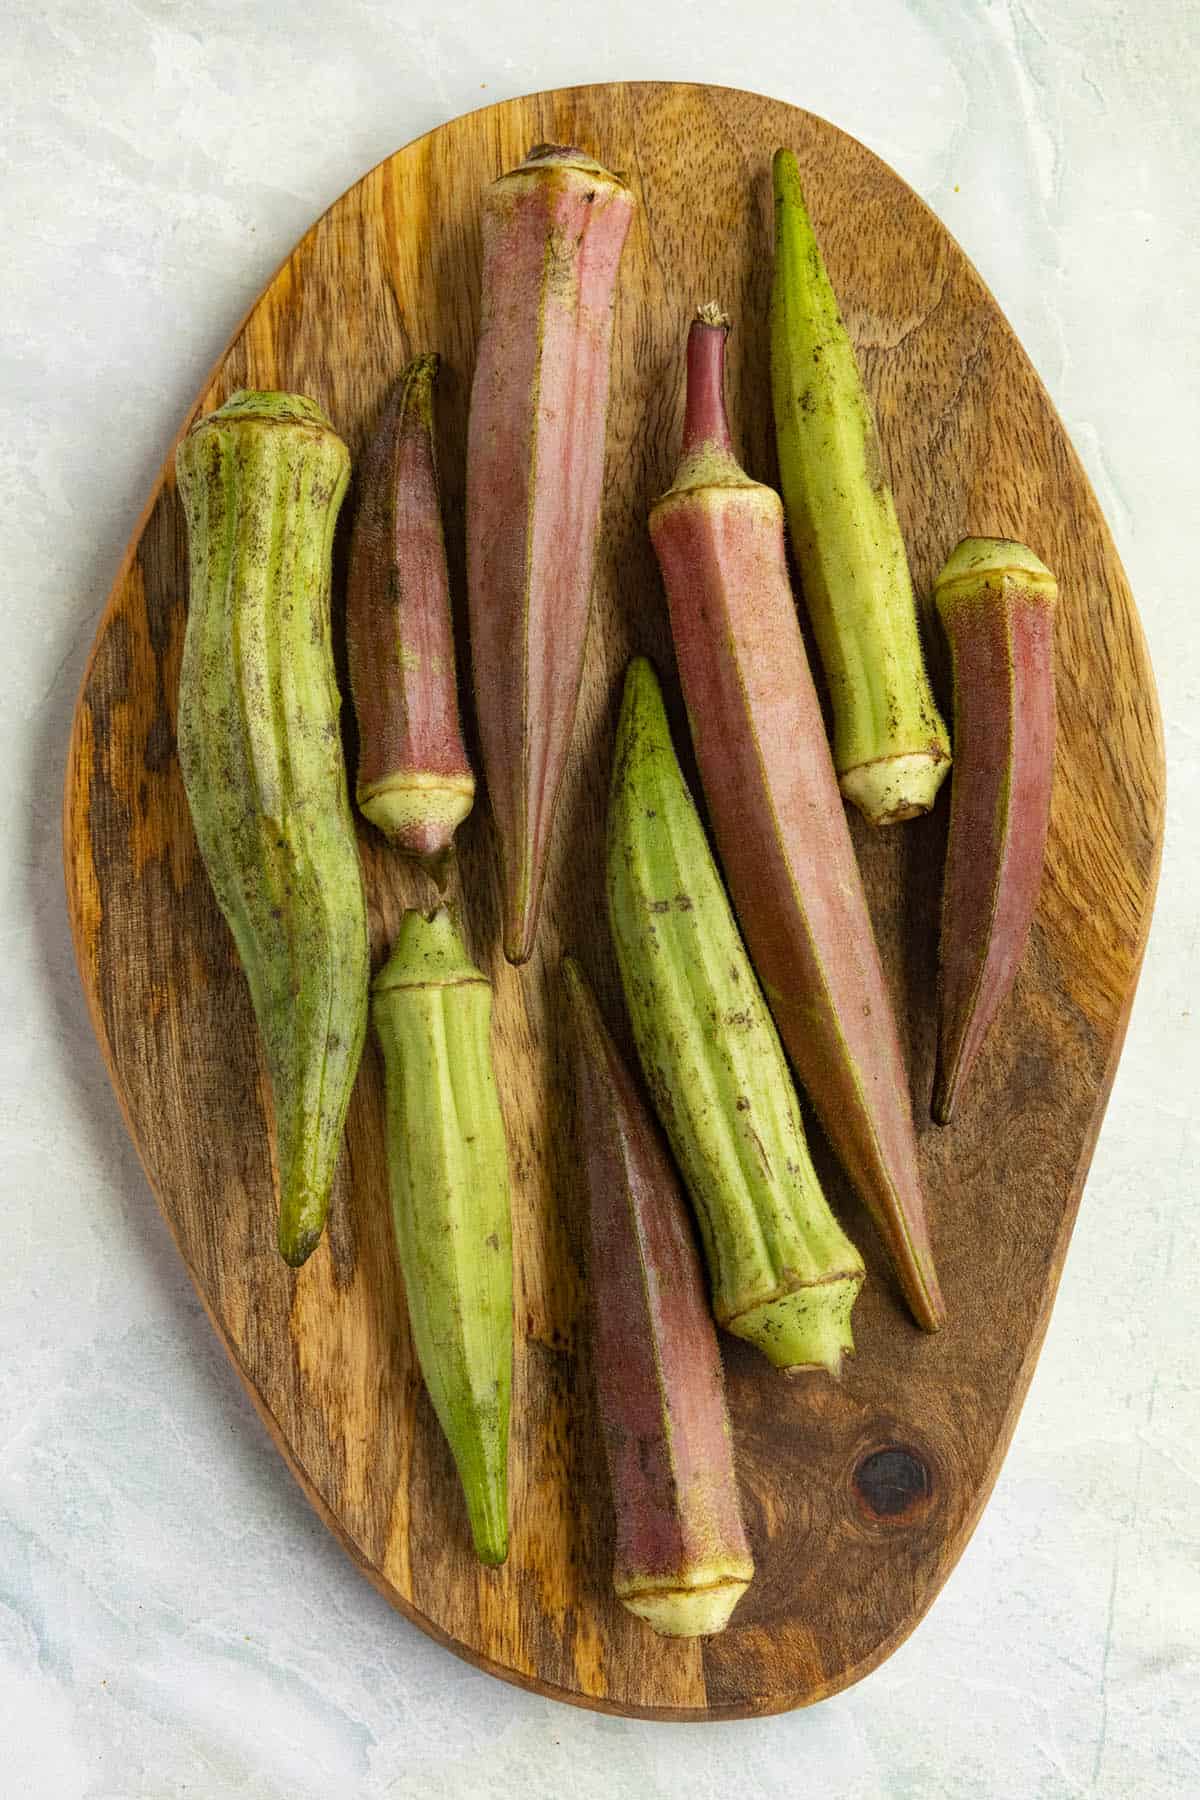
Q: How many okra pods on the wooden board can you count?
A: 9